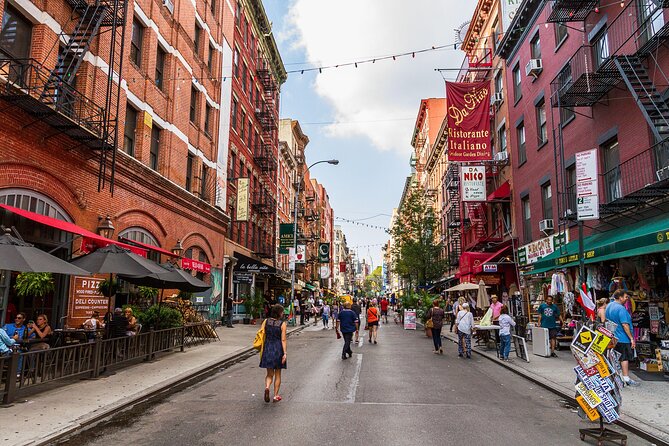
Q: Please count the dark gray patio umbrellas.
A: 3